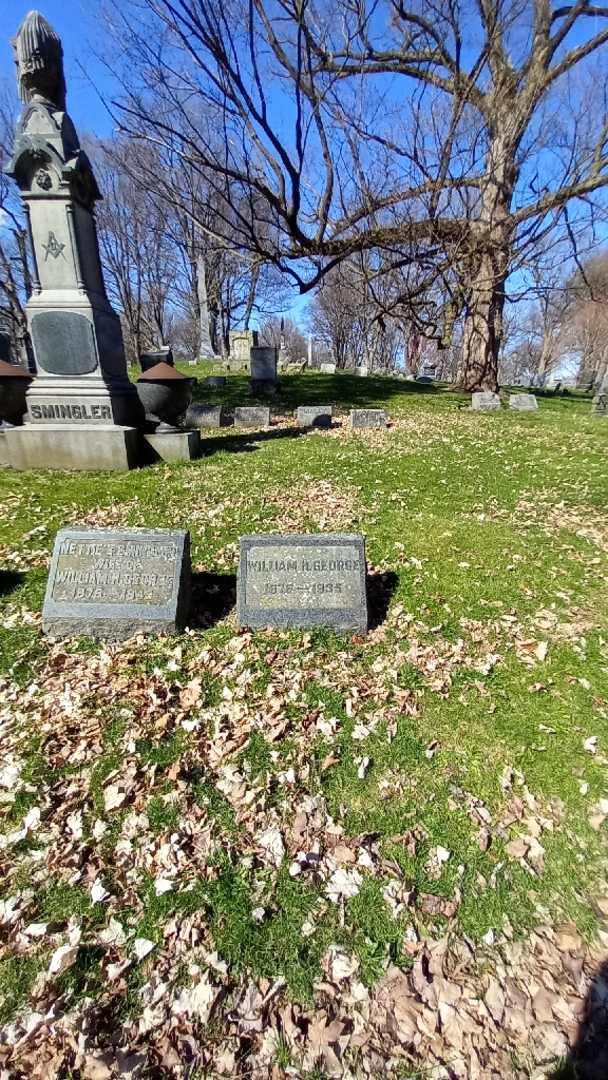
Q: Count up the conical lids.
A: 2